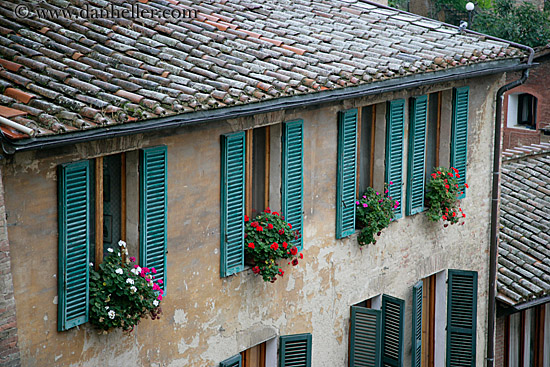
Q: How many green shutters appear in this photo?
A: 14